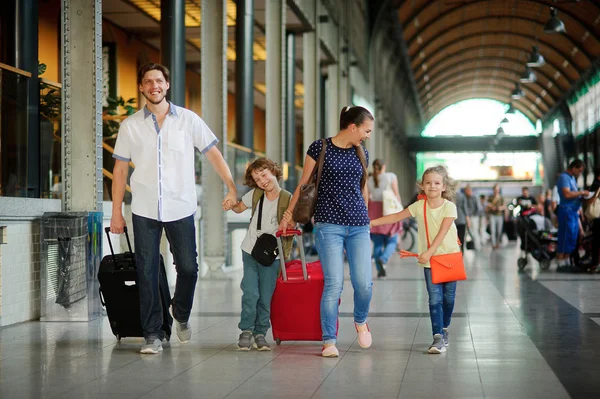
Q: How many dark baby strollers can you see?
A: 1